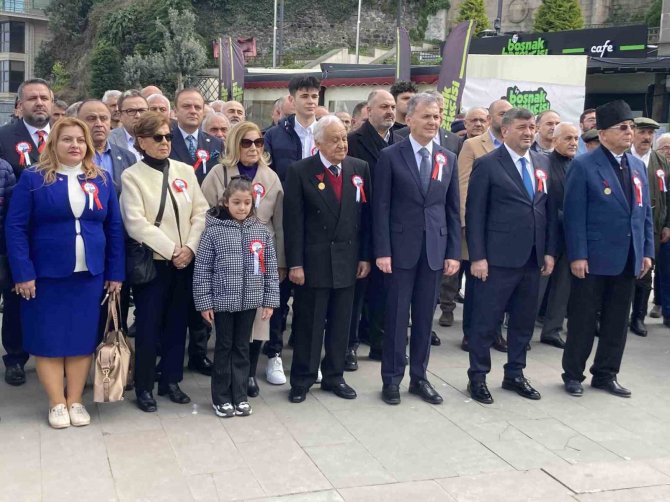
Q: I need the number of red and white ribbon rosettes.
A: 12